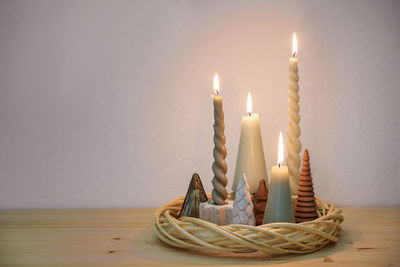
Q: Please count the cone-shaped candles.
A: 2